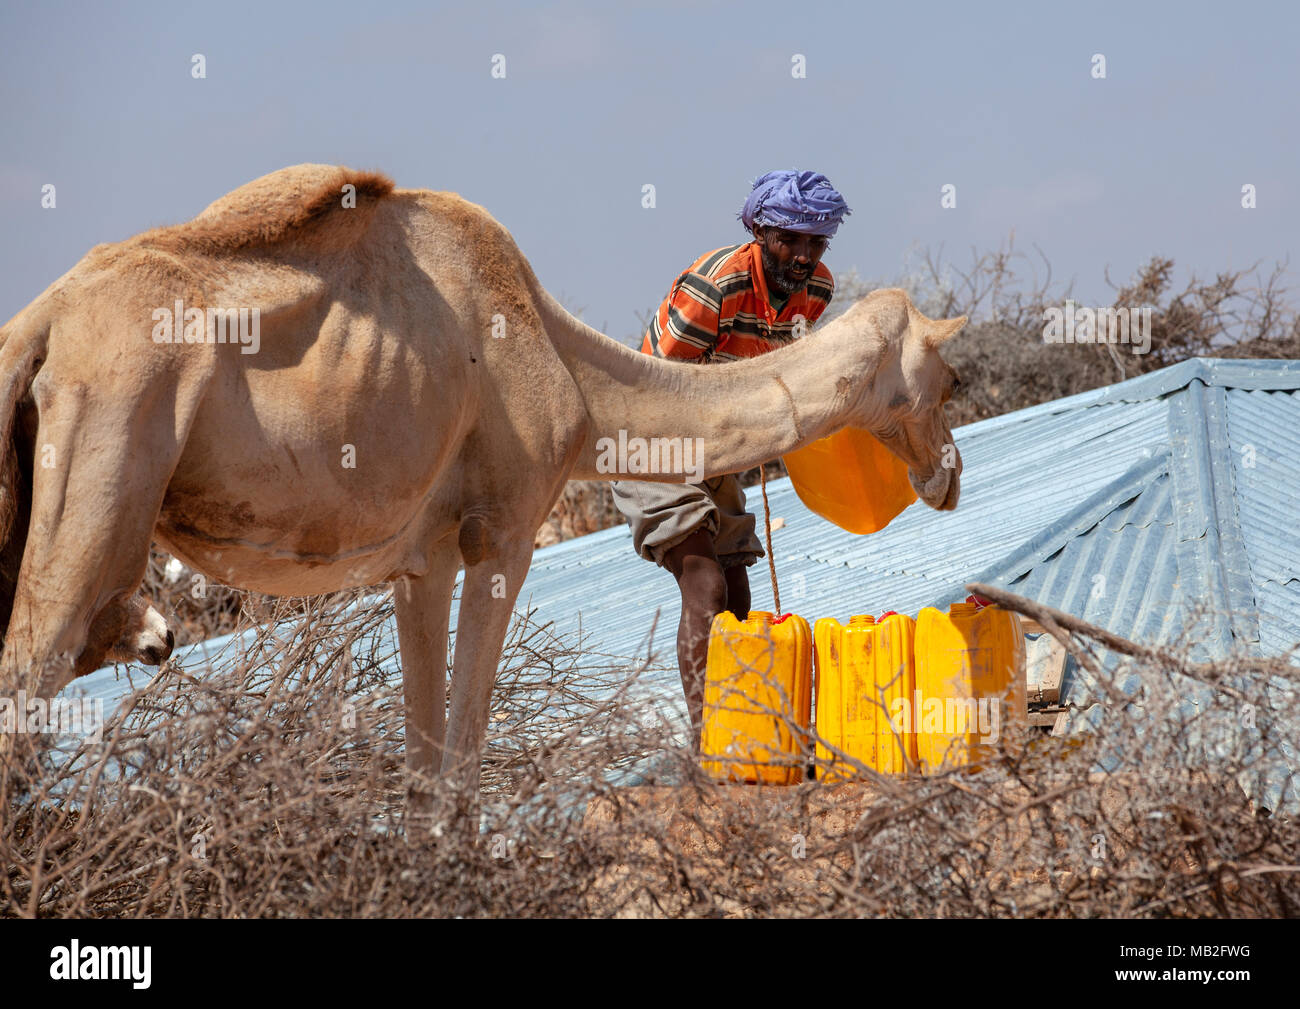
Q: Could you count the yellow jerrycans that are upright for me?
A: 3